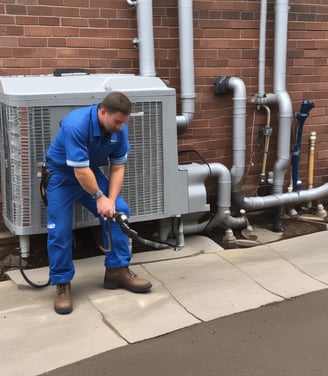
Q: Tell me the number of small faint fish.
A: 0